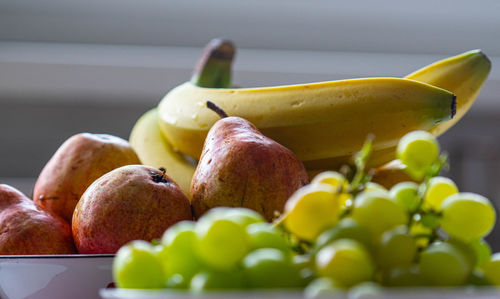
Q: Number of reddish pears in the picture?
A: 4